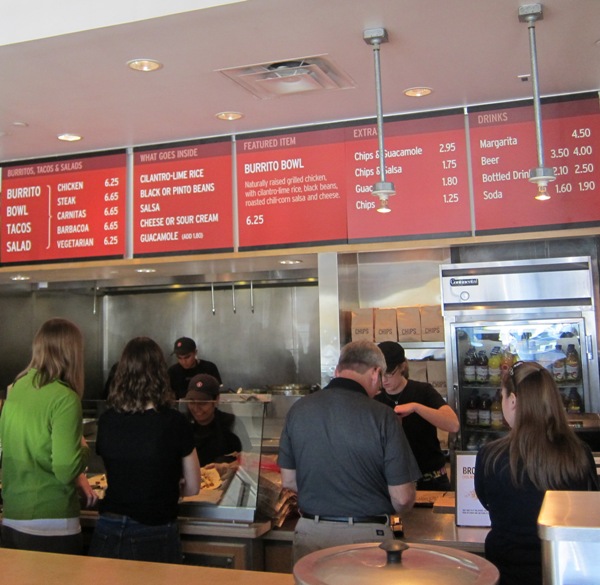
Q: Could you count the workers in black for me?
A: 3